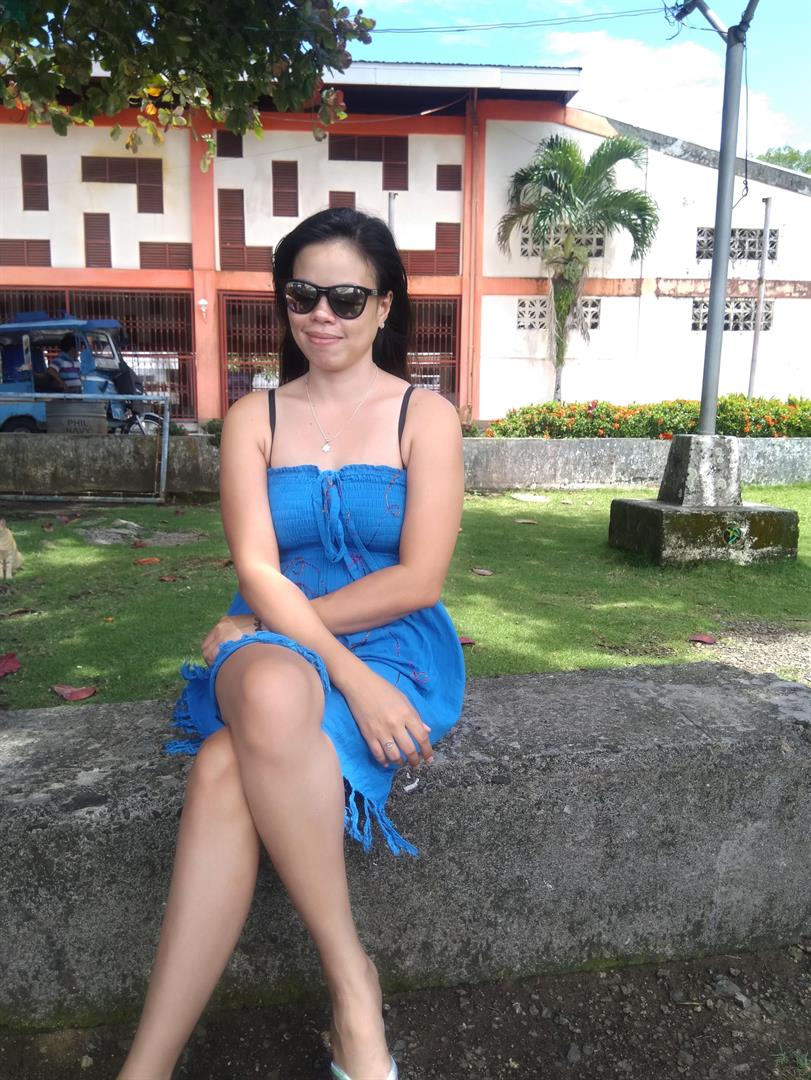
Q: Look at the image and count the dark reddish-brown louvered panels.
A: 12